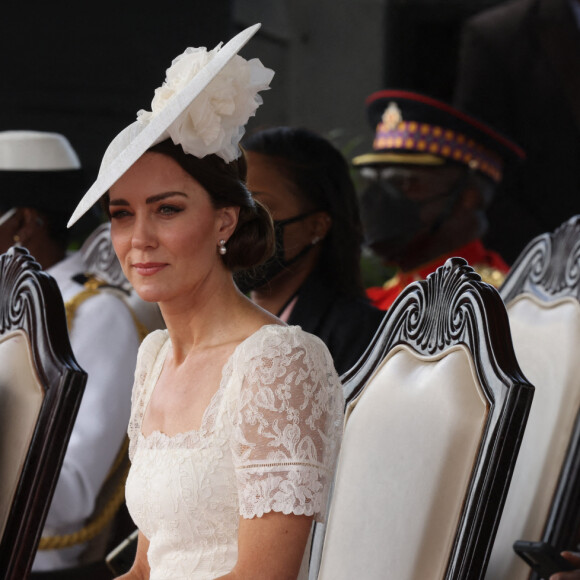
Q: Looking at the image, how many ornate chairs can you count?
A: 4